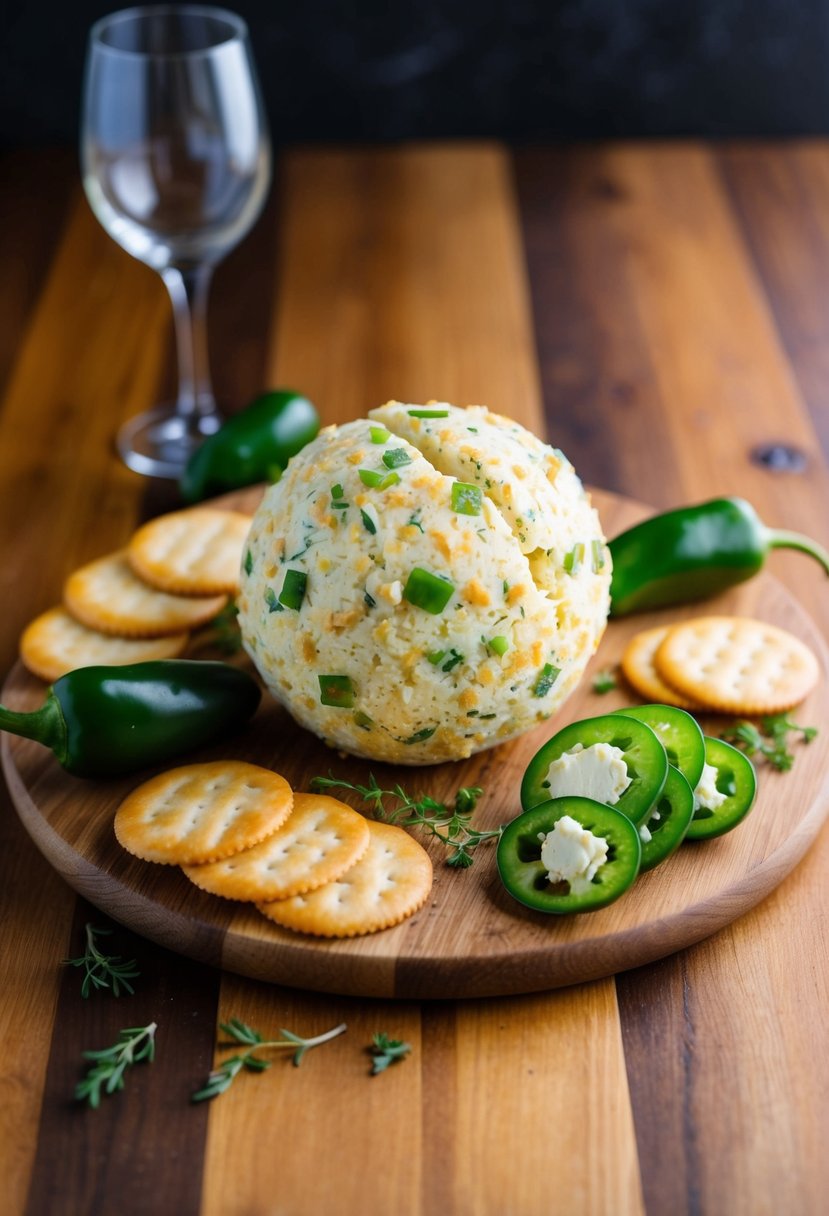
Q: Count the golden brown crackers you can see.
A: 8